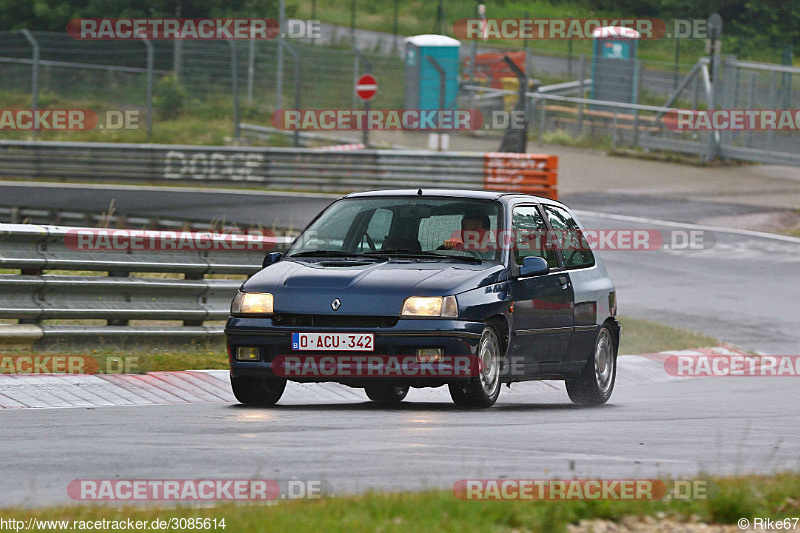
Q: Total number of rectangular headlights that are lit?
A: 2